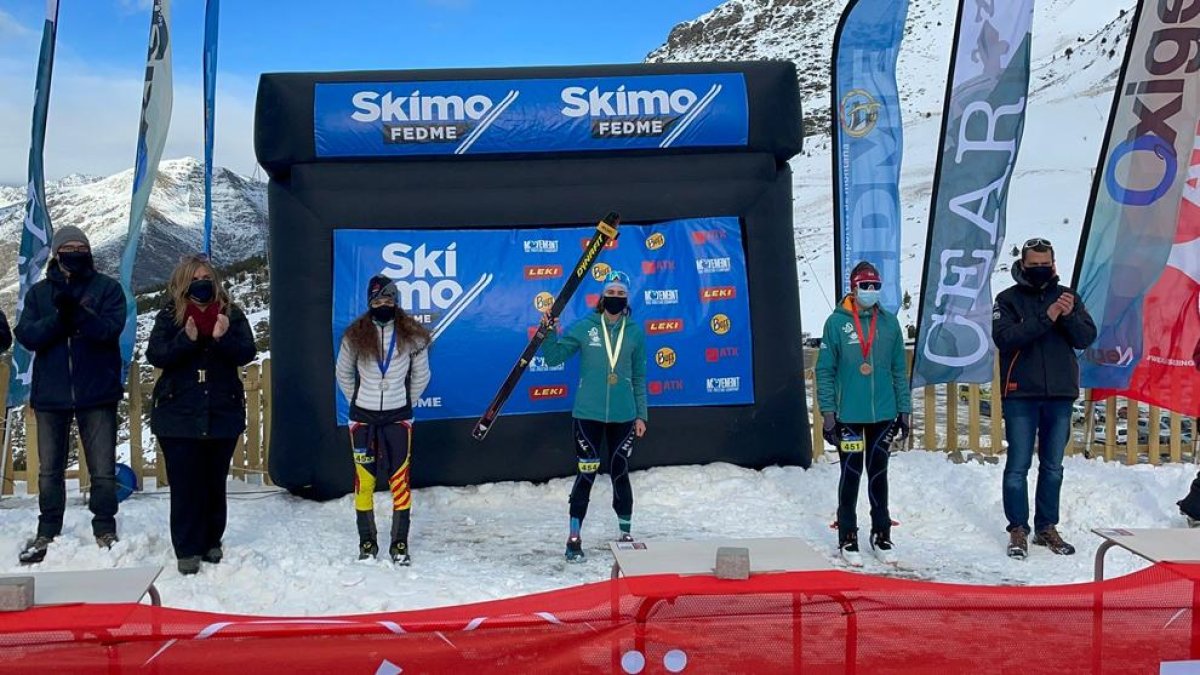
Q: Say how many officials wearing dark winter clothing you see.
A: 3